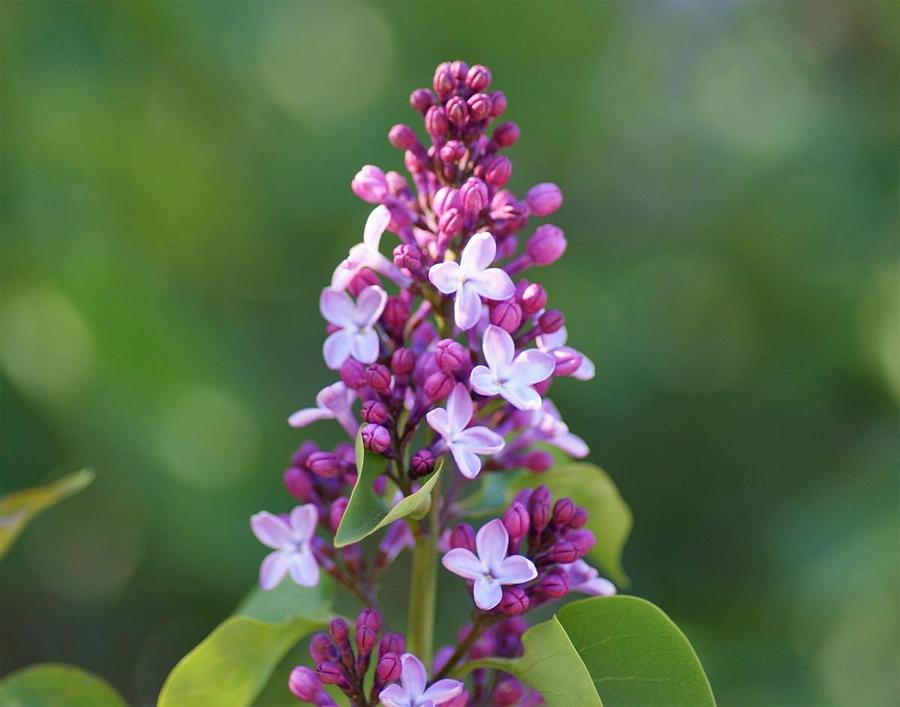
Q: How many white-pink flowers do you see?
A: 12